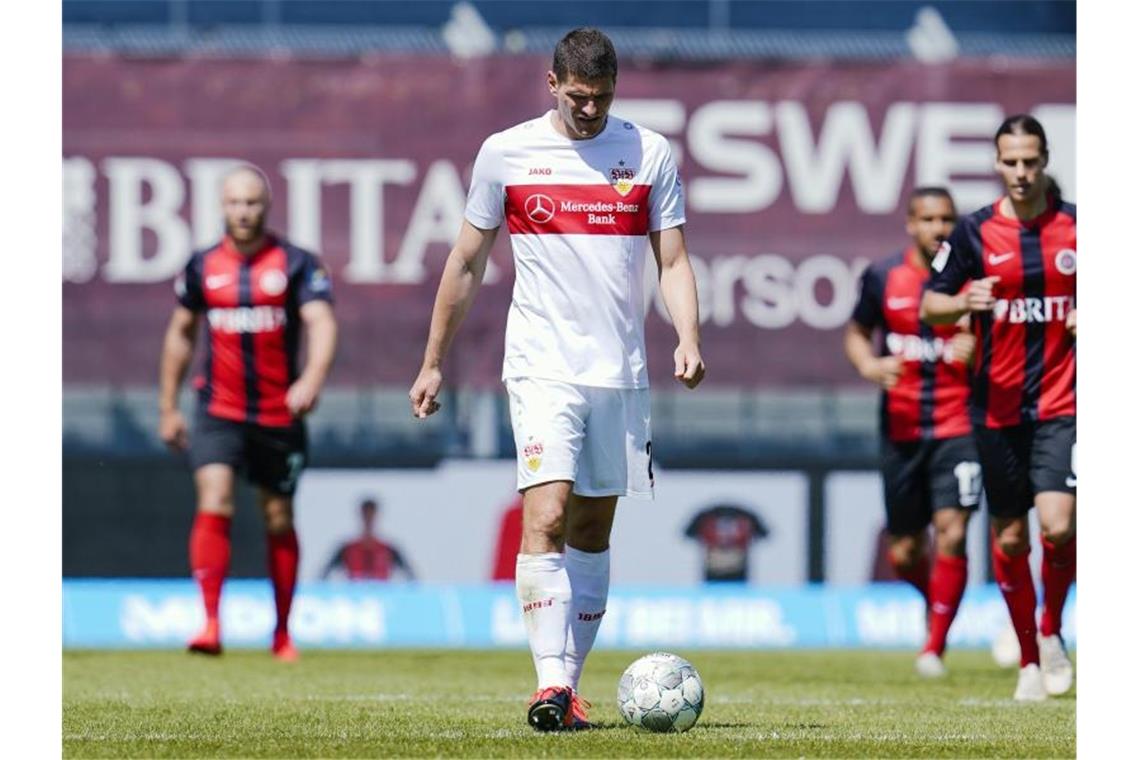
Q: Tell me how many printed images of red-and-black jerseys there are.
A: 2